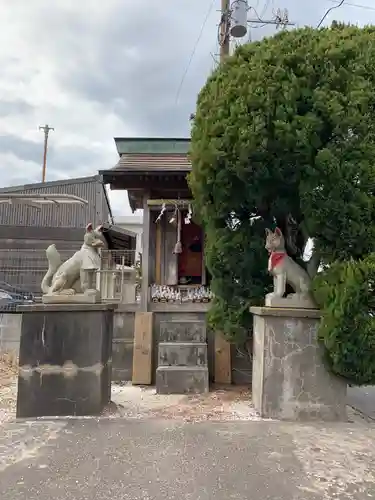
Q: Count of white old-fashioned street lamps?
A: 0